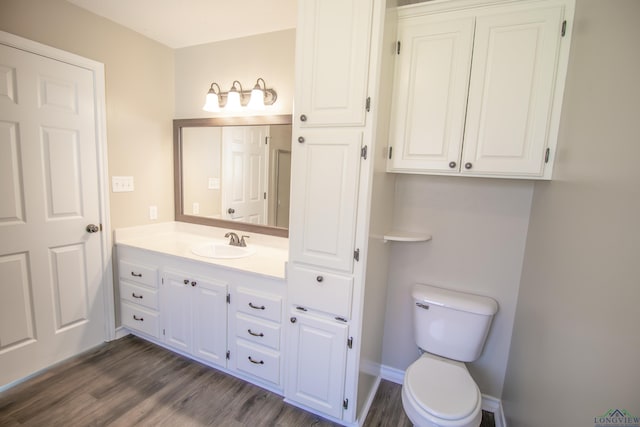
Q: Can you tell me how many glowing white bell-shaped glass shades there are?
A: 3